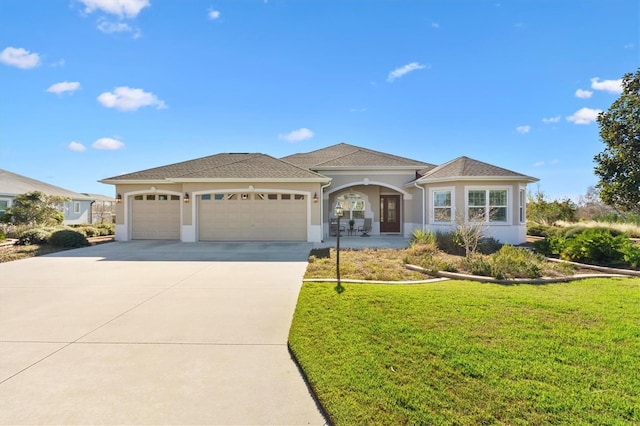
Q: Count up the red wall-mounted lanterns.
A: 0